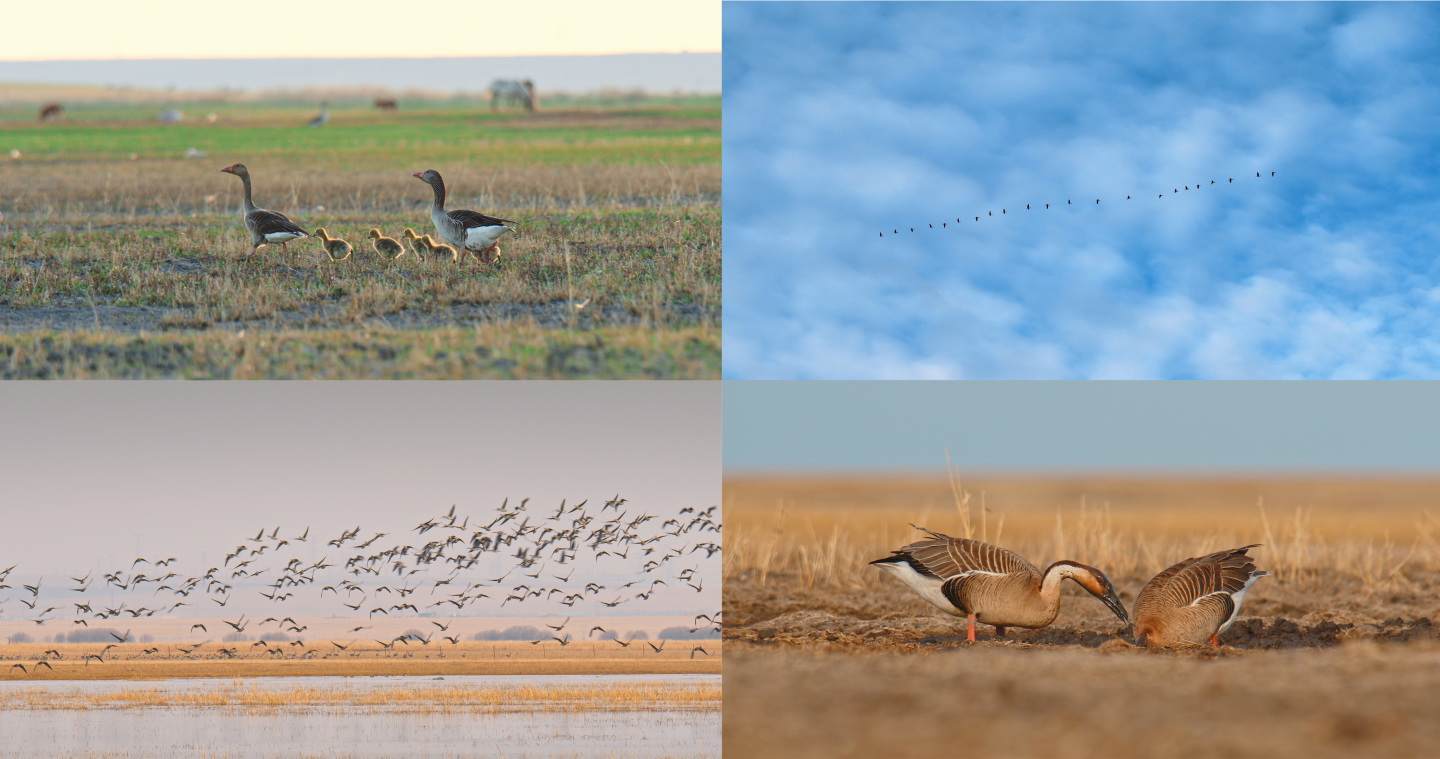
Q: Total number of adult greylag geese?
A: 2